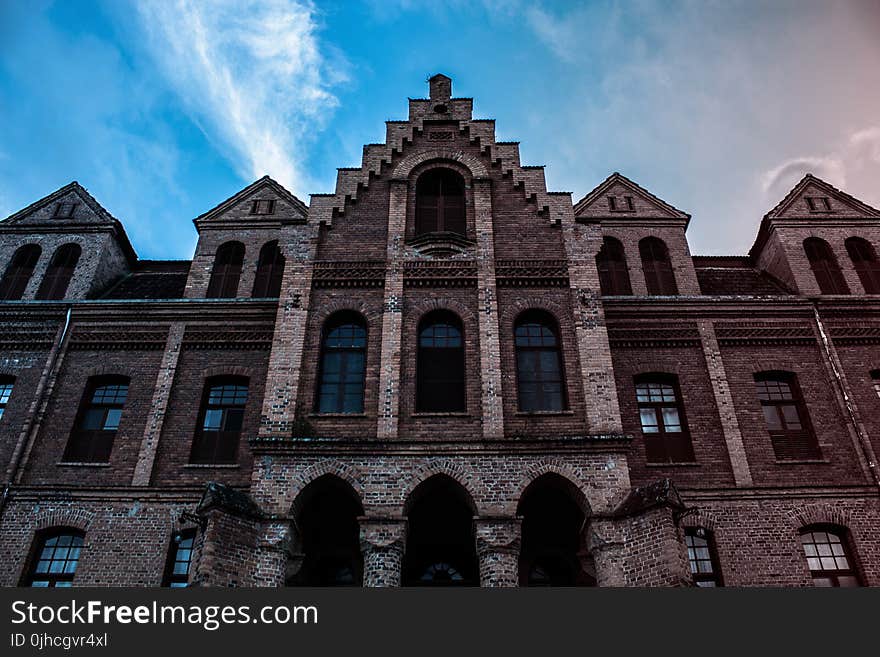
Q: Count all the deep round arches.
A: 3